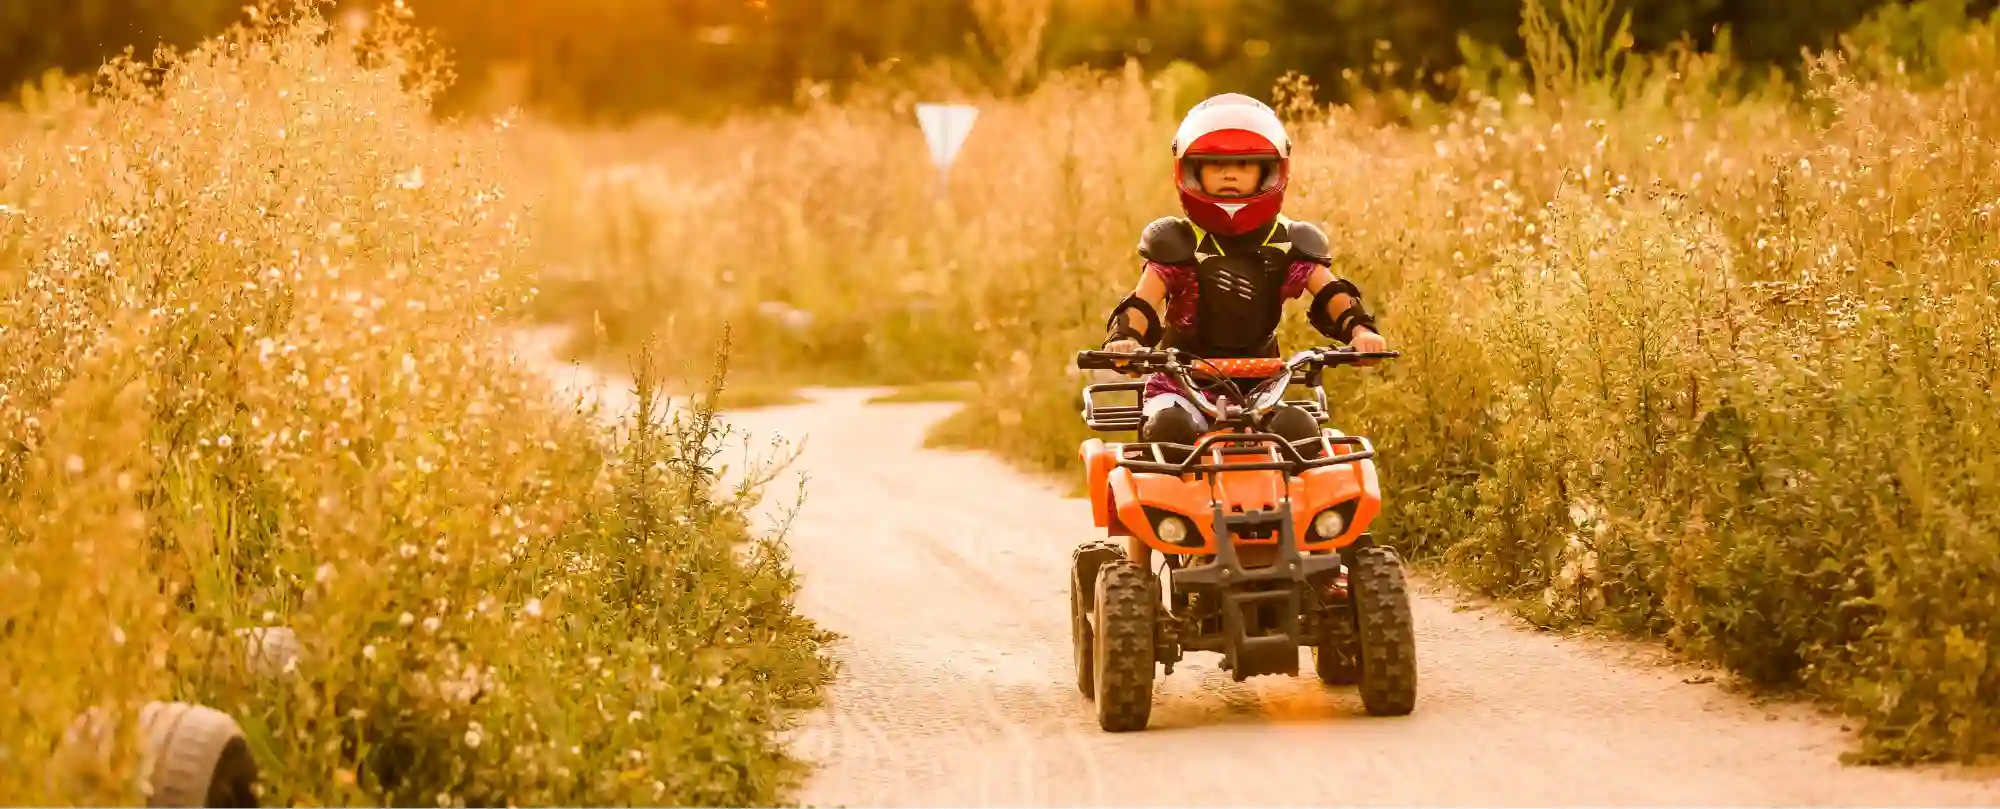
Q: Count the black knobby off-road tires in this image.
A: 4